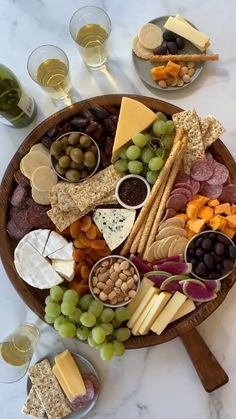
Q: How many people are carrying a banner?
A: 0